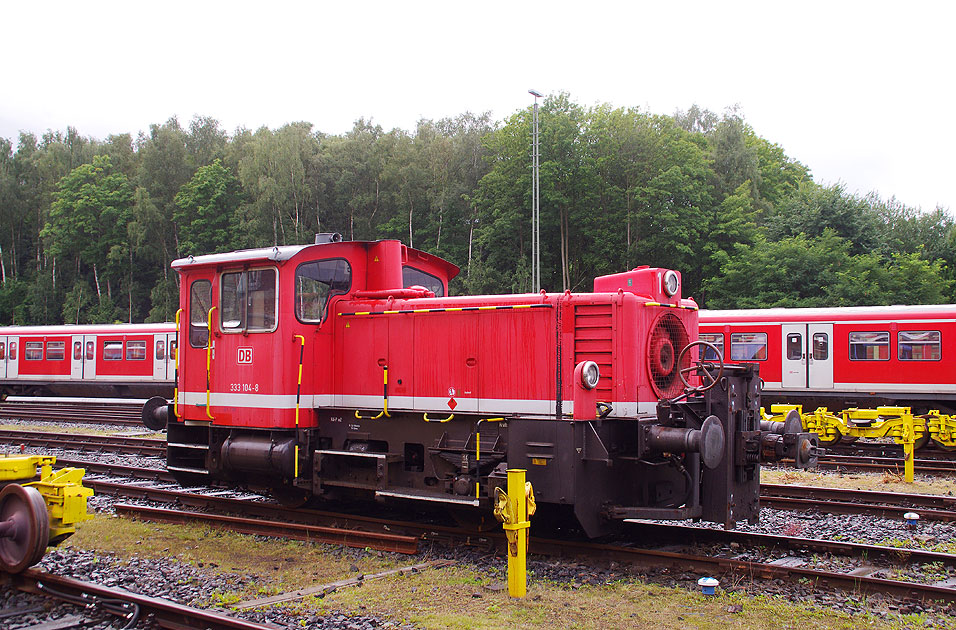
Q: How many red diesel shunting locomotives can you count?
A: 1